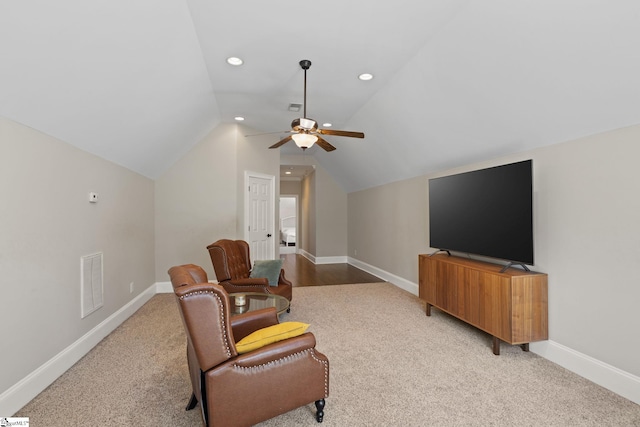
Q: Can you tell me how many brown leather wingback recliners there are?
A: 2